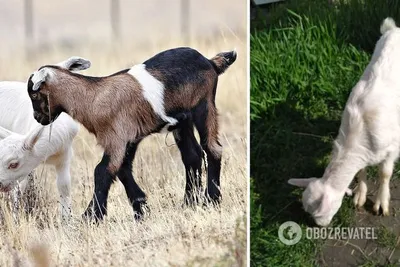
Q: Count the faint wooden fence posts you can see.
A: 3